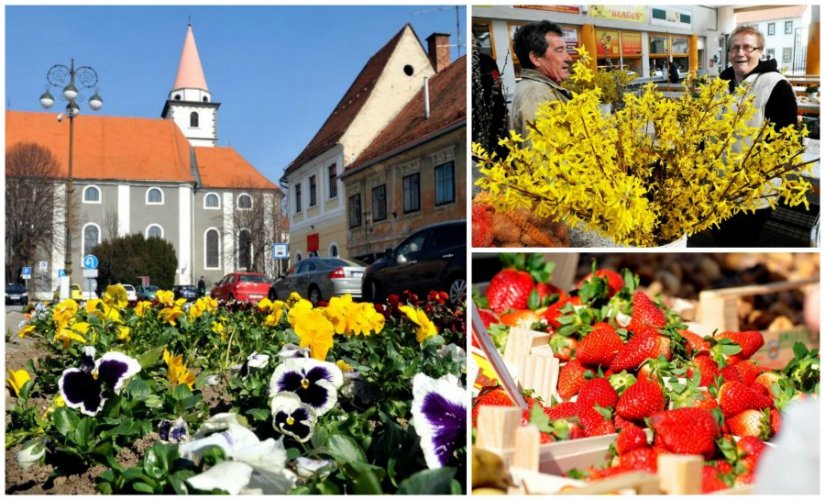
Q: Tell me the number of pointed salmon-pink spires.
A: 1